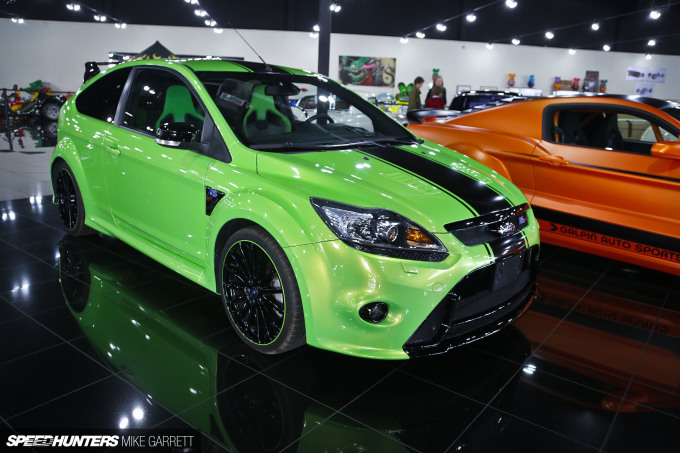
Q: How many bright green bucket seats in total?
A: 2